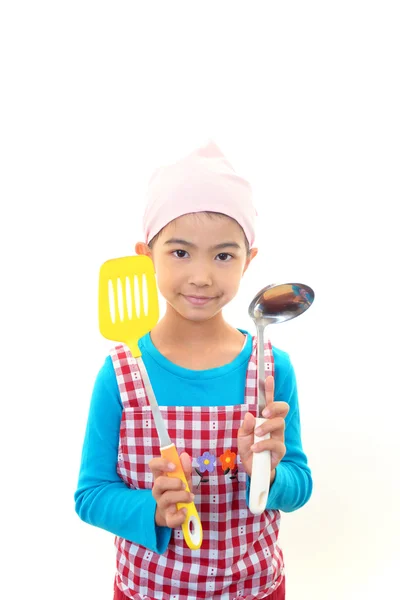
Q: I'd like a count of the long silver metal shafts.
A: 2